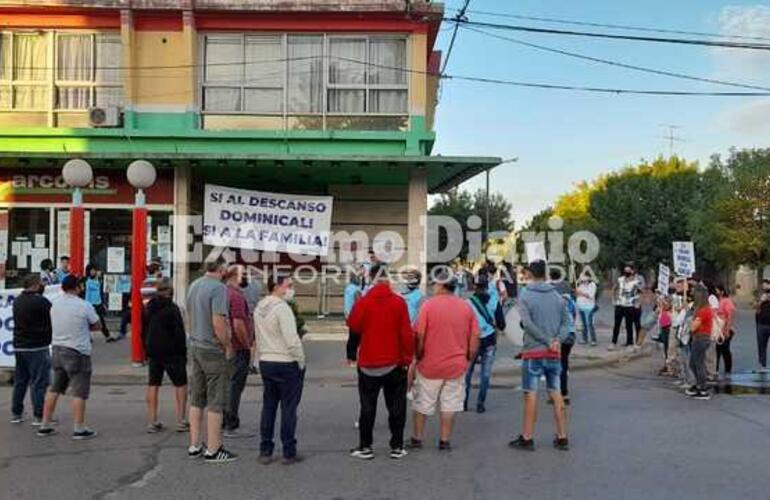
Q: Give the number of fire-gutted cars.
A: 0